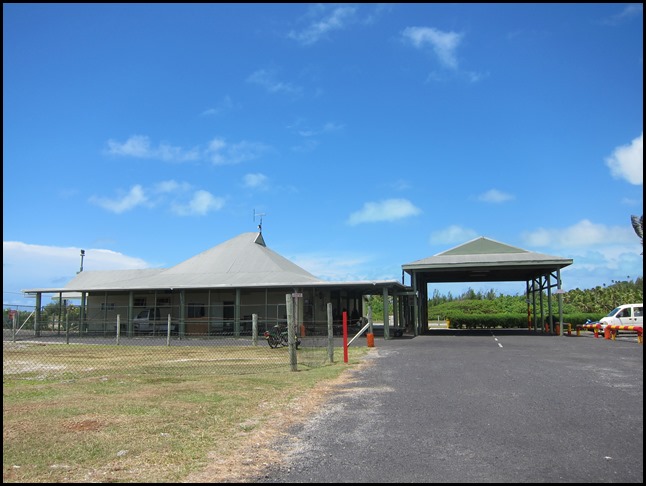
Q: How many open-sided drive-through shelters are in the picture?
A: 1